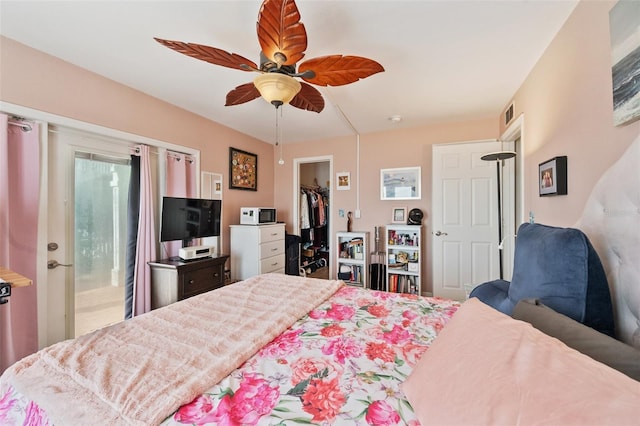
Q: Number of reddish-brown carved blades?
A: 5